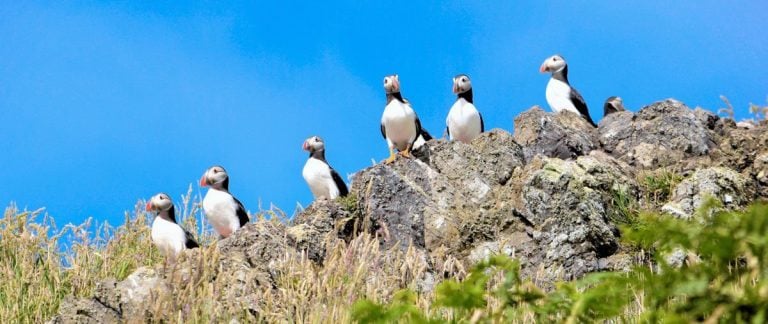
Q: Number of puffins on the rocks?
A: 7